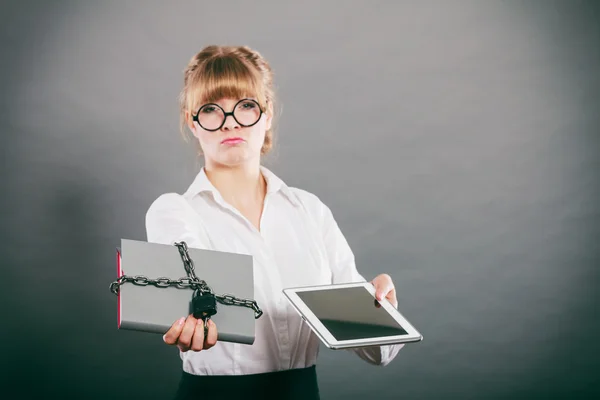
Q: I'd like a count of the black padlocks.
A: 1